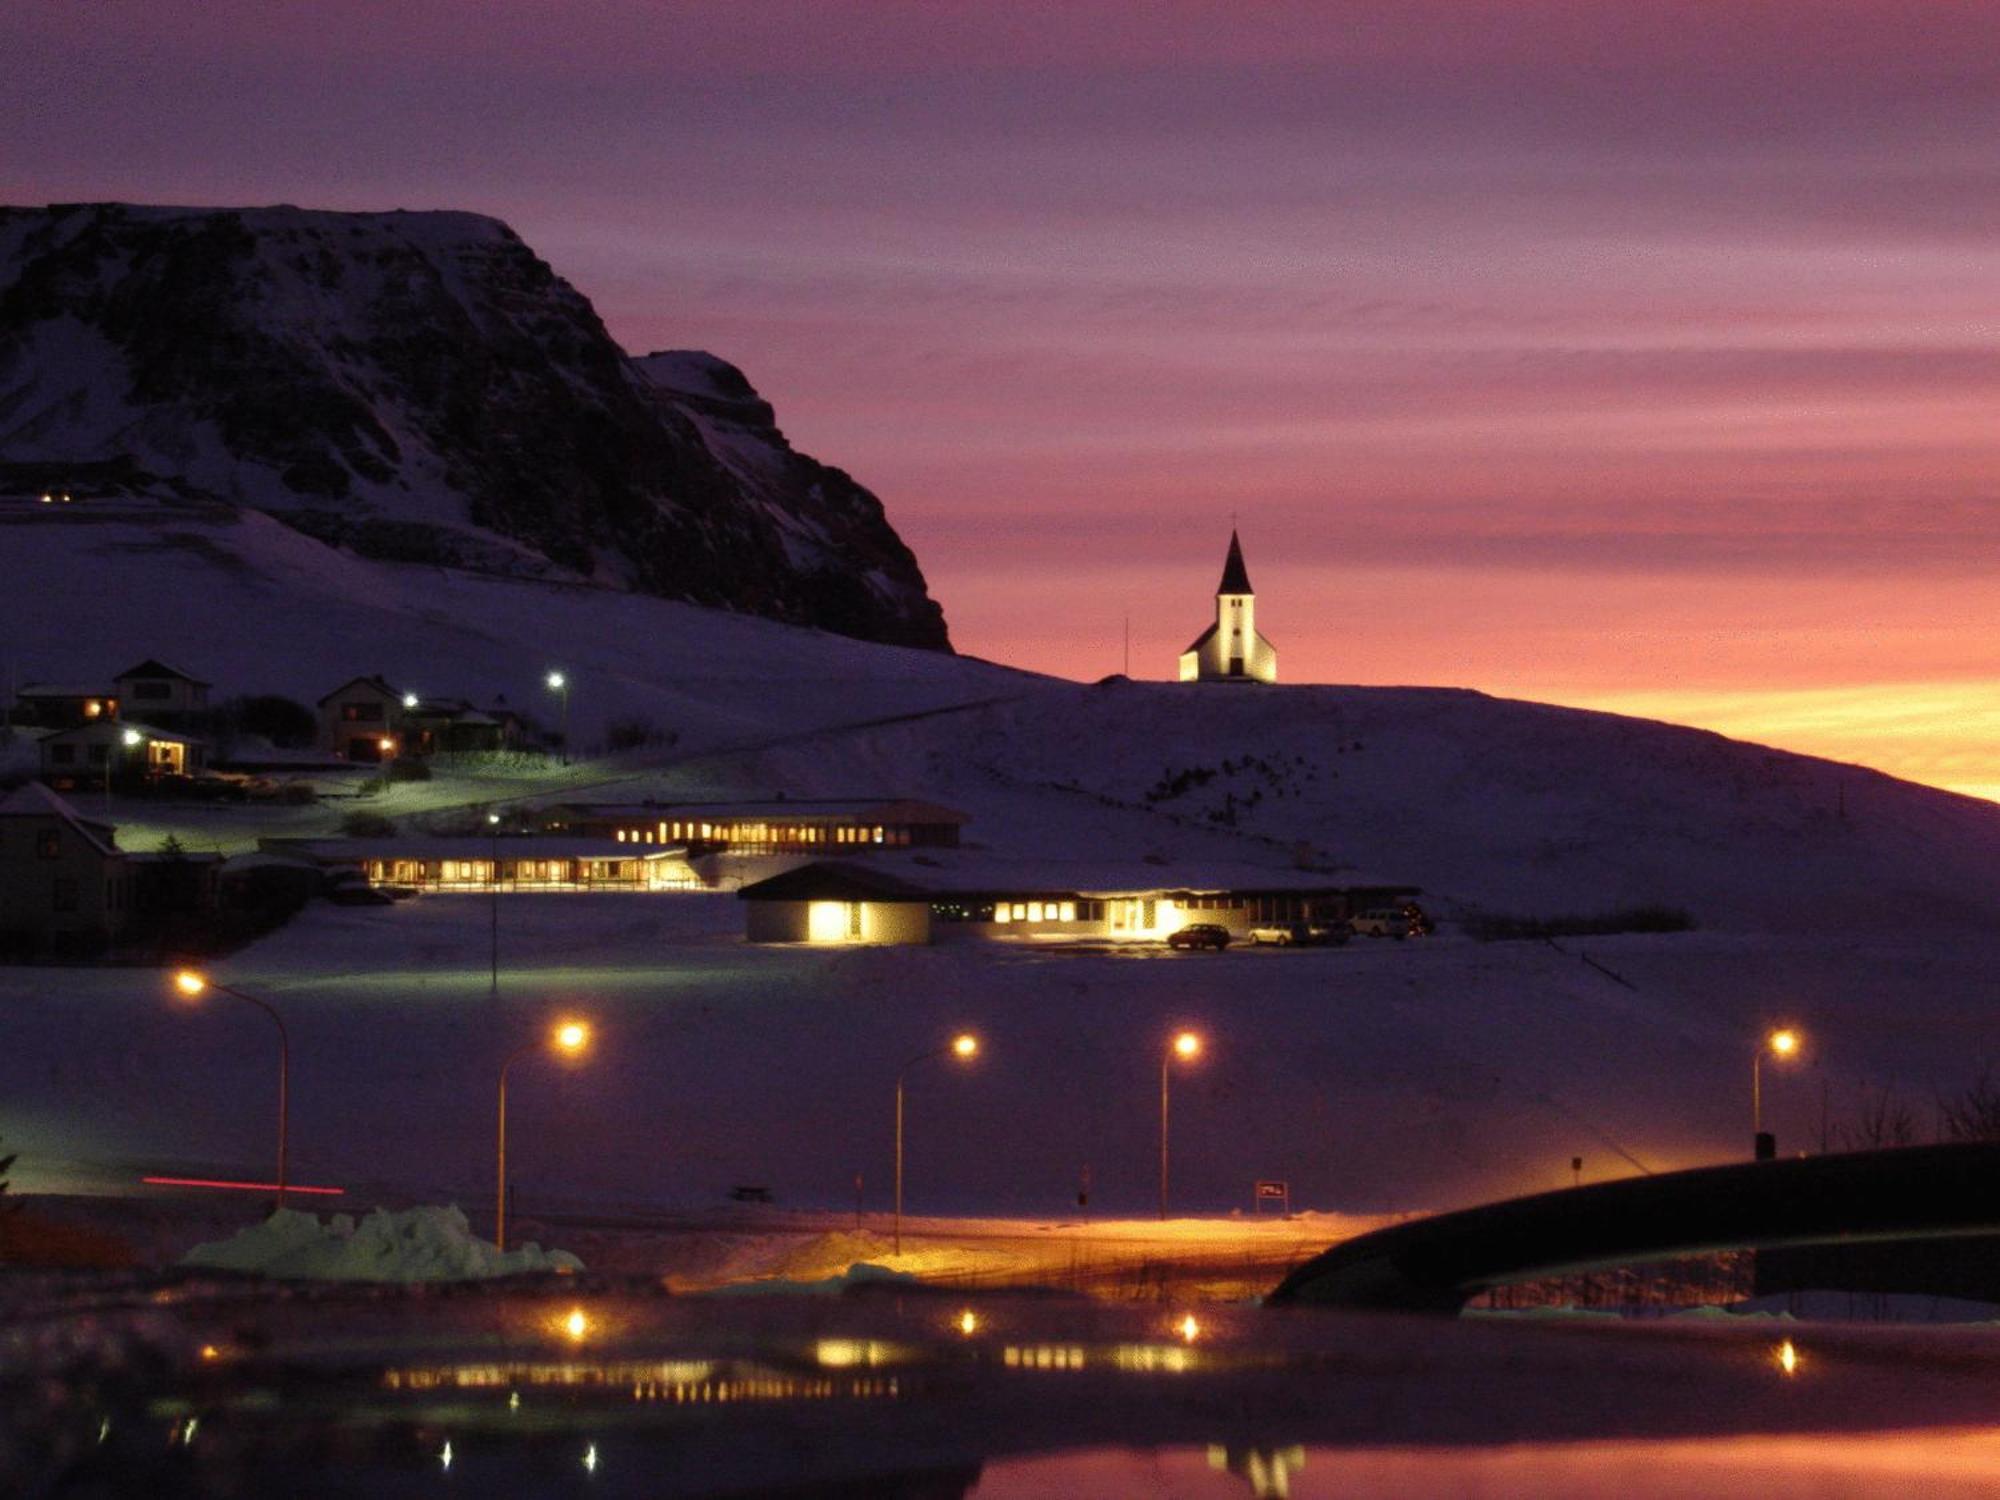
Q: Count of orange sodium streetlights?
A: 5